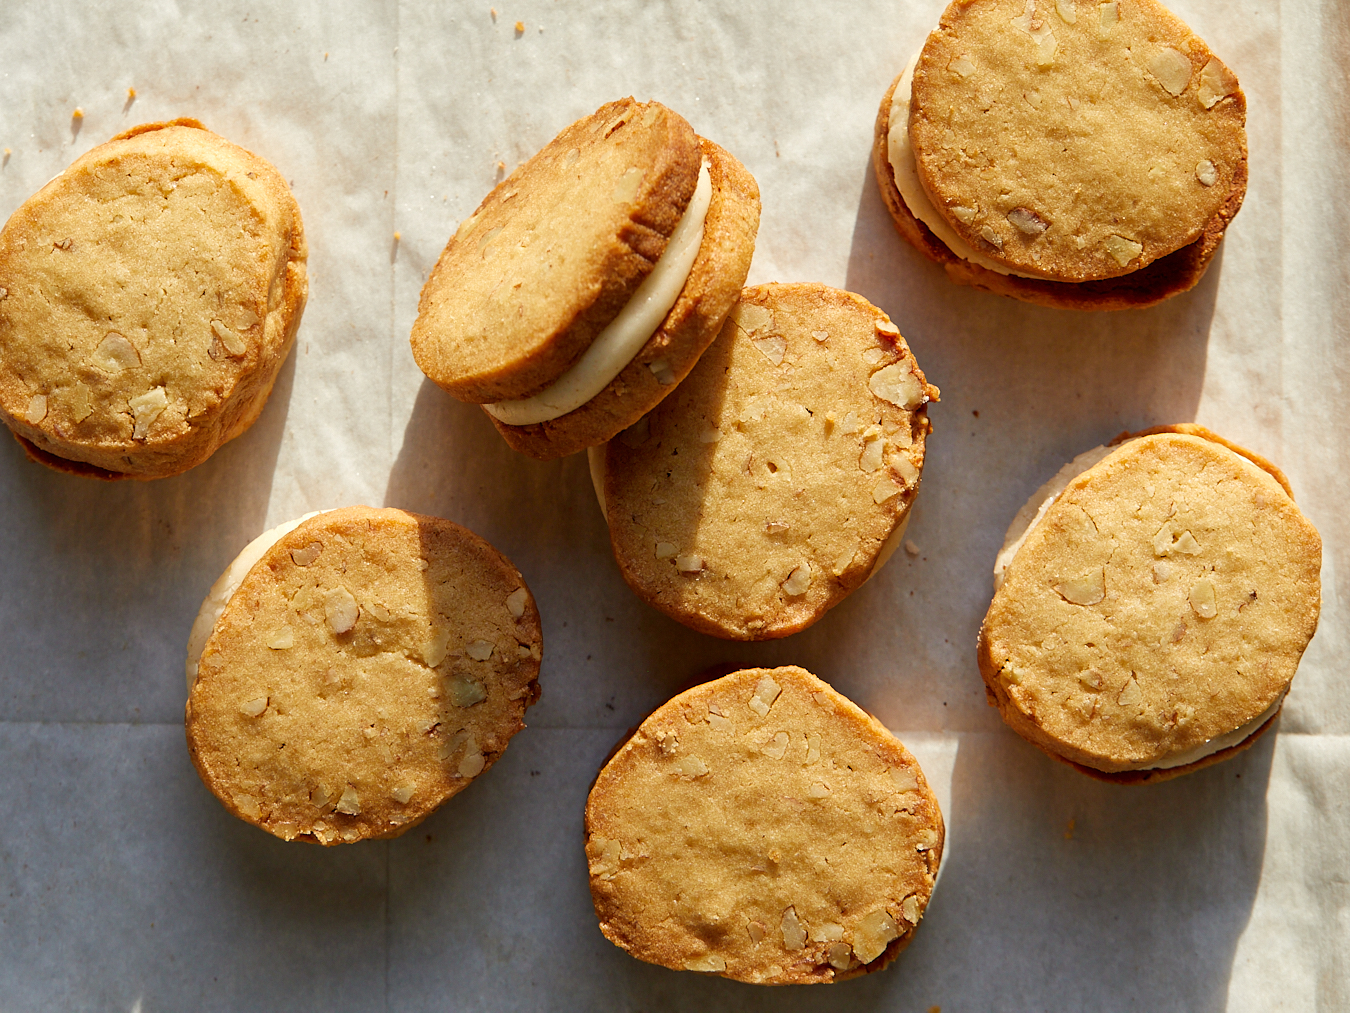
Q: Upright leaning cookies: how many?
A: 1